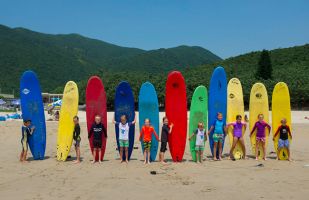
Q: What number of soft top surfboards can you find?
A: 11